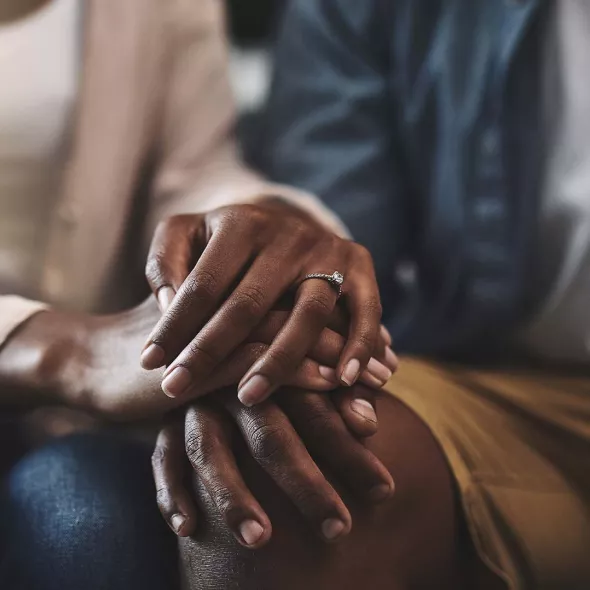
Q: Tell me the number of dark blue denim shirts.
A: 1